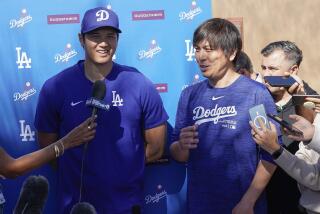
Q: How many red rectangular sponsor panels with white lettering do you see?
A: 3